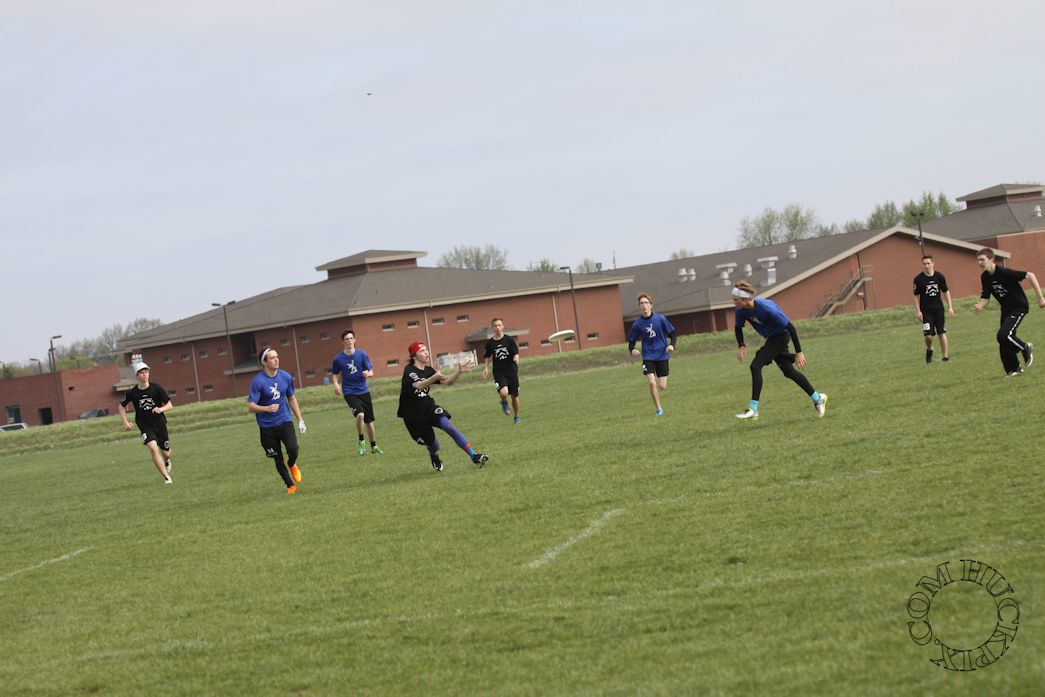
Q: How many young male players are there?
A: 9